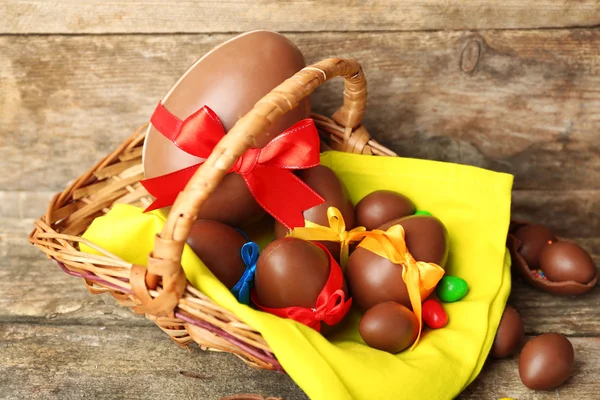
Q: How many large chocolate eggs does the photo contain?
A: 1